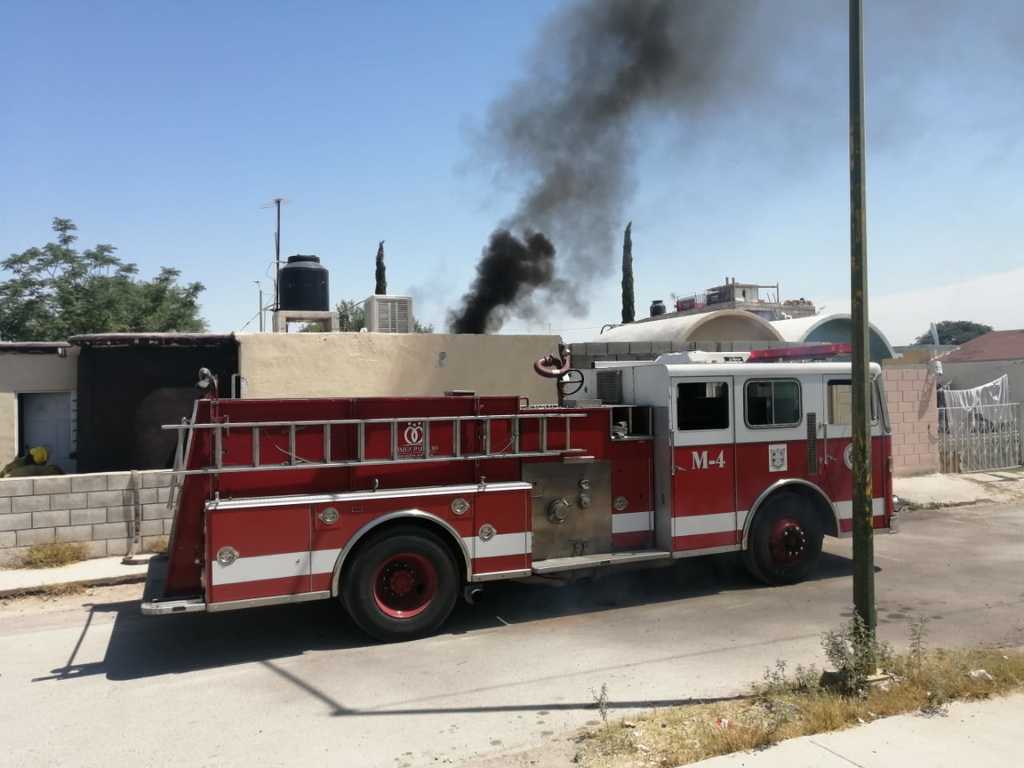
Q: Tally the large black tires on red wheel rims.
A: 2